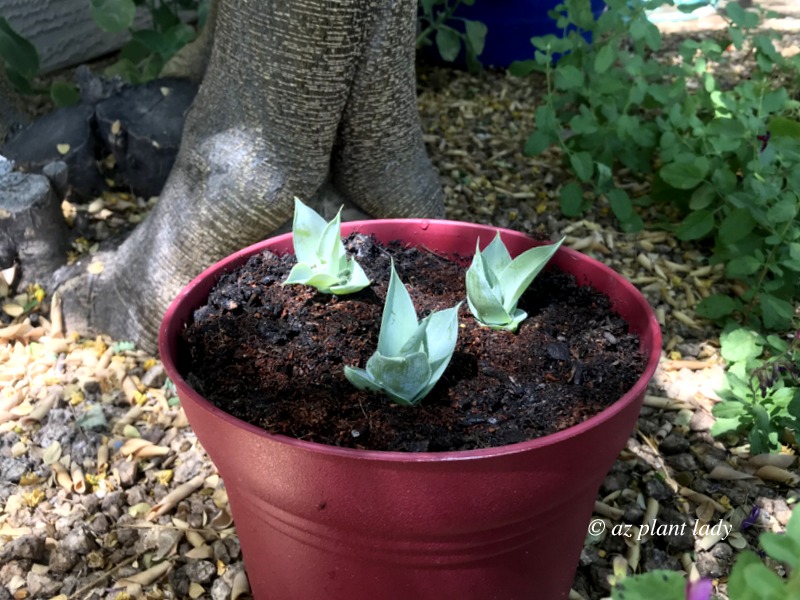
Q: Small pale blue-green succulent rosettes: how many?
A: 3